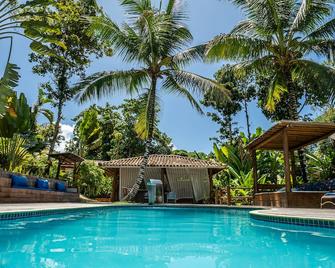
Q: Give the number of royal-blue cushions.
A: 3